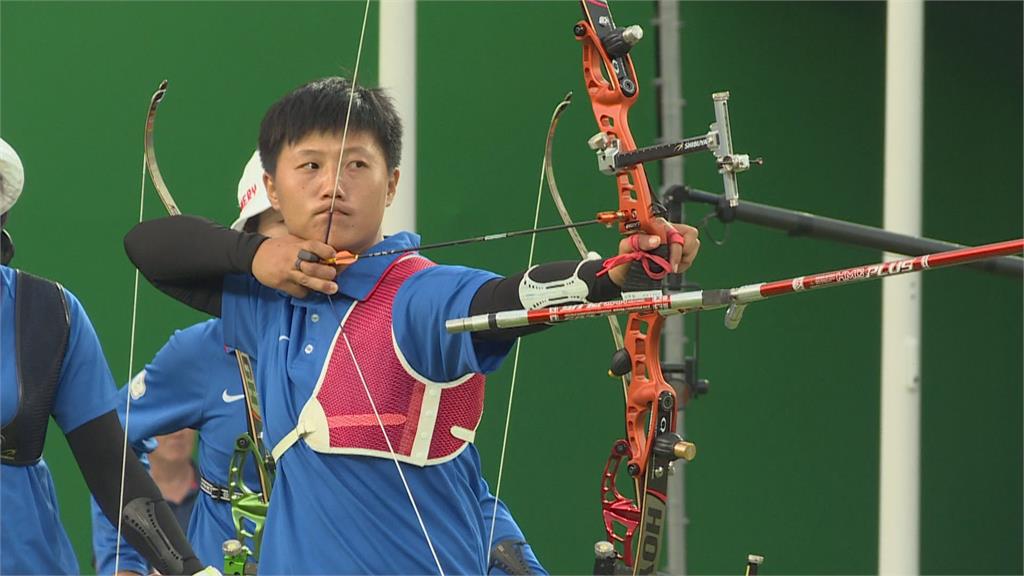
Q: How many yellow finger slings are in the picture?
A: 0